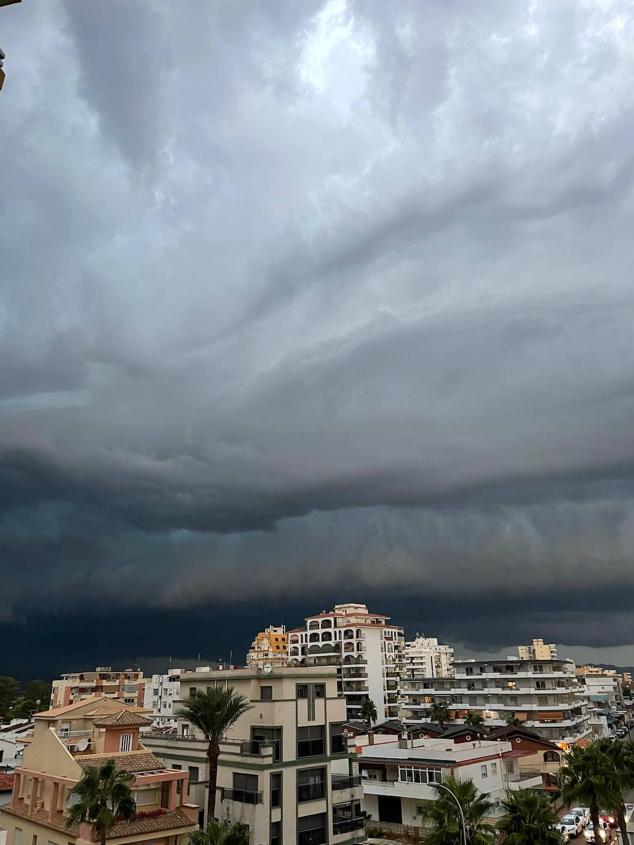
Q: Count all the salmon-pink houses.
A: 1